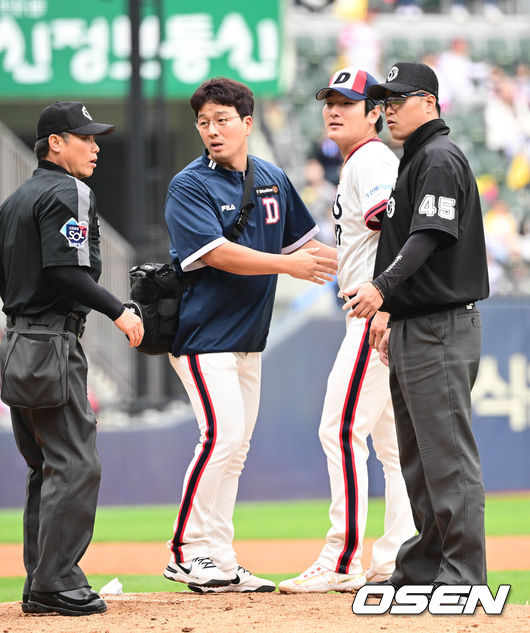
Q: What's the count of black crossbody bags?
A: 1